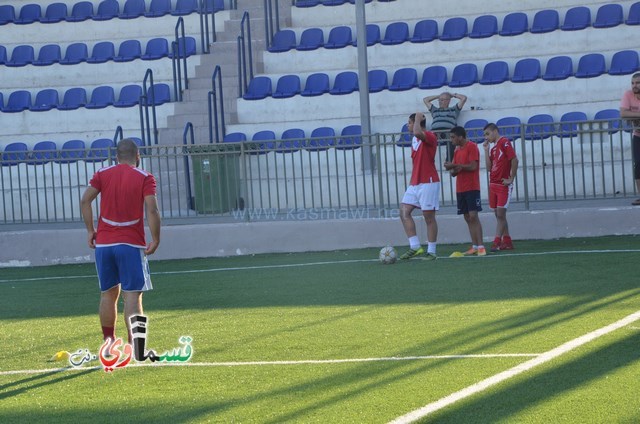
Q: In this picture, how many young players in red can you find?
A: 4